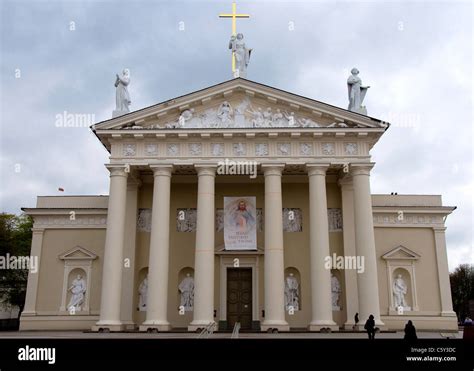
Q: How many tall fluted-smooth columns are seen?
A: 6